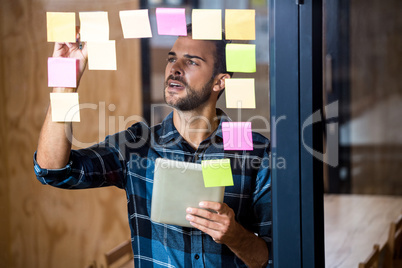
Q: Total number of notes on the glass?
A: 13